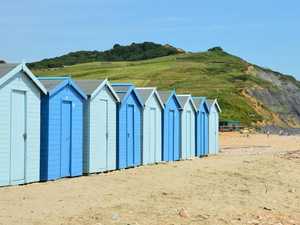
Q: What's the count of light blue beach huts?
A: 5